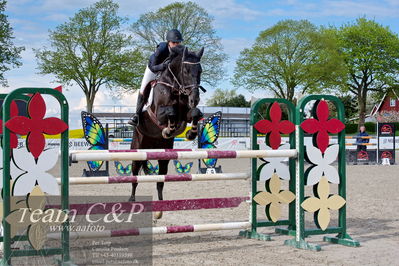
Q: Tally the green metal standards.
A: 4